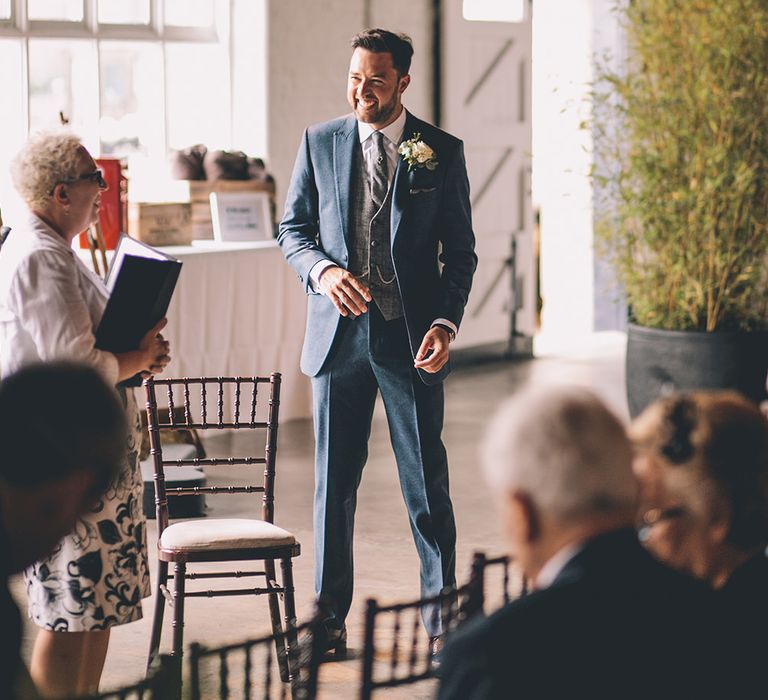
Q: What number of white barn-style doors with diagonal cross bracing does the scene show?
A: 1